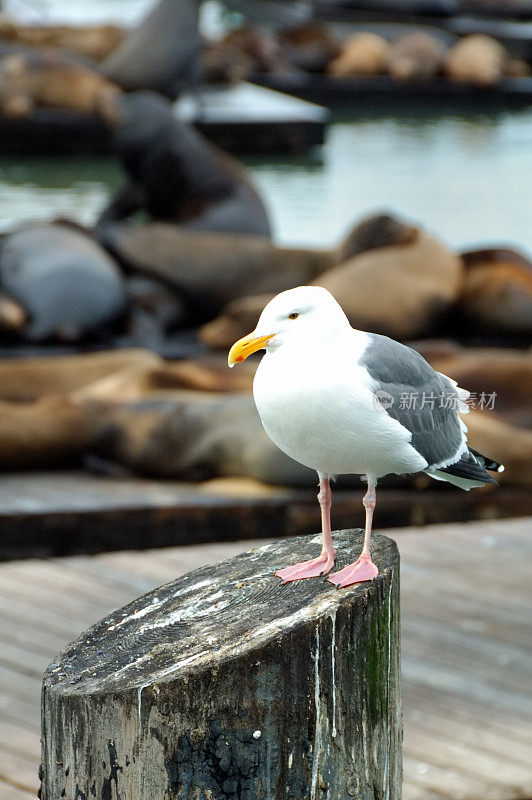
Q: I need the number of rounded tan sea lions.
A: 3